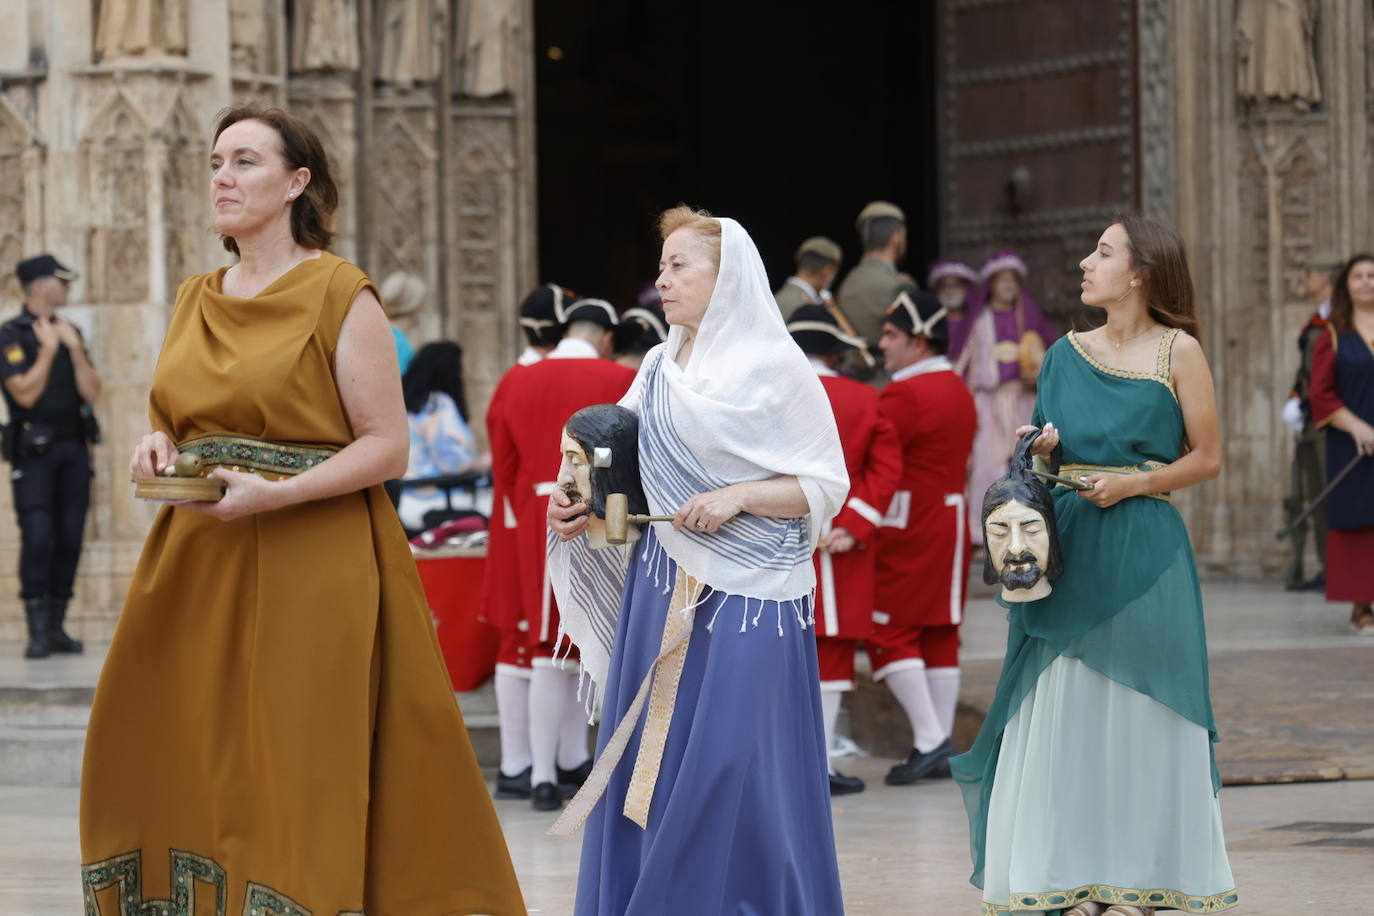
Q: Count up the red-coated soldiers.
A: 5